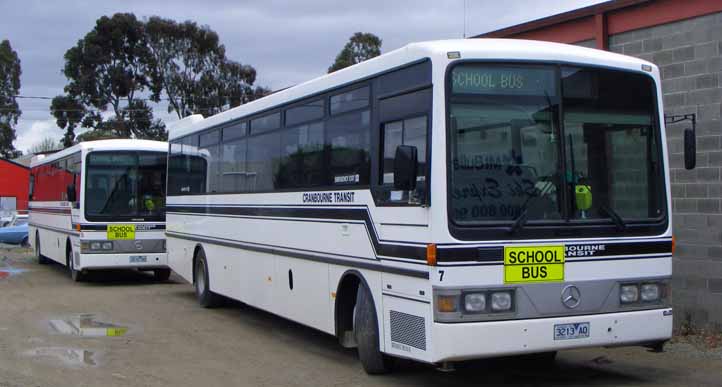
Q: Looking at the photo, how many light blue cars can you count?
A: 1